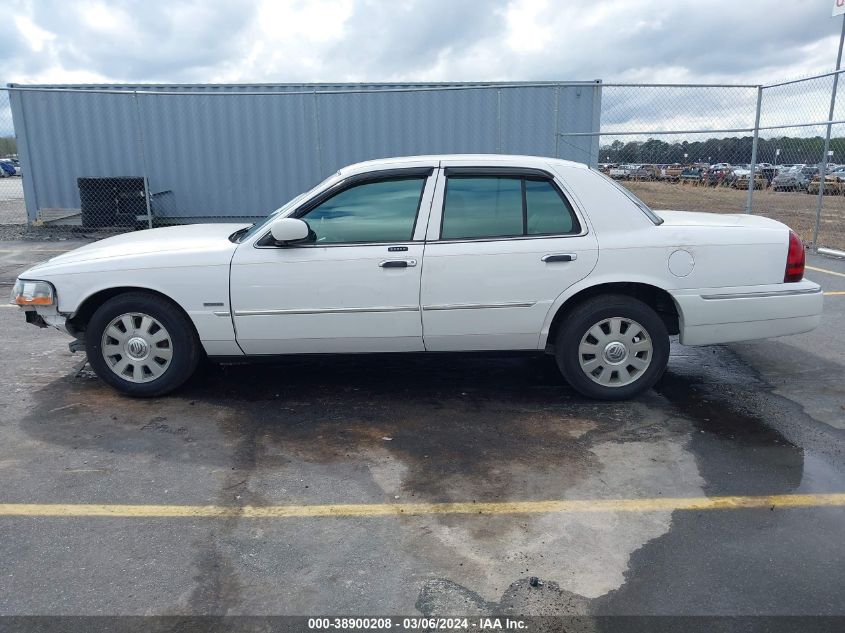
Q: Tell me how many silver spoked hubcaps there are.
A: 2